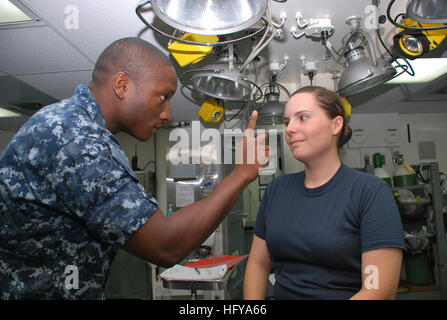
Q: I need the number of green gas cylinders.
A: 2